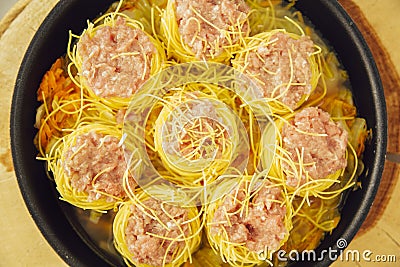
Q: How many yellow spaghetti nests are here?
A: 8